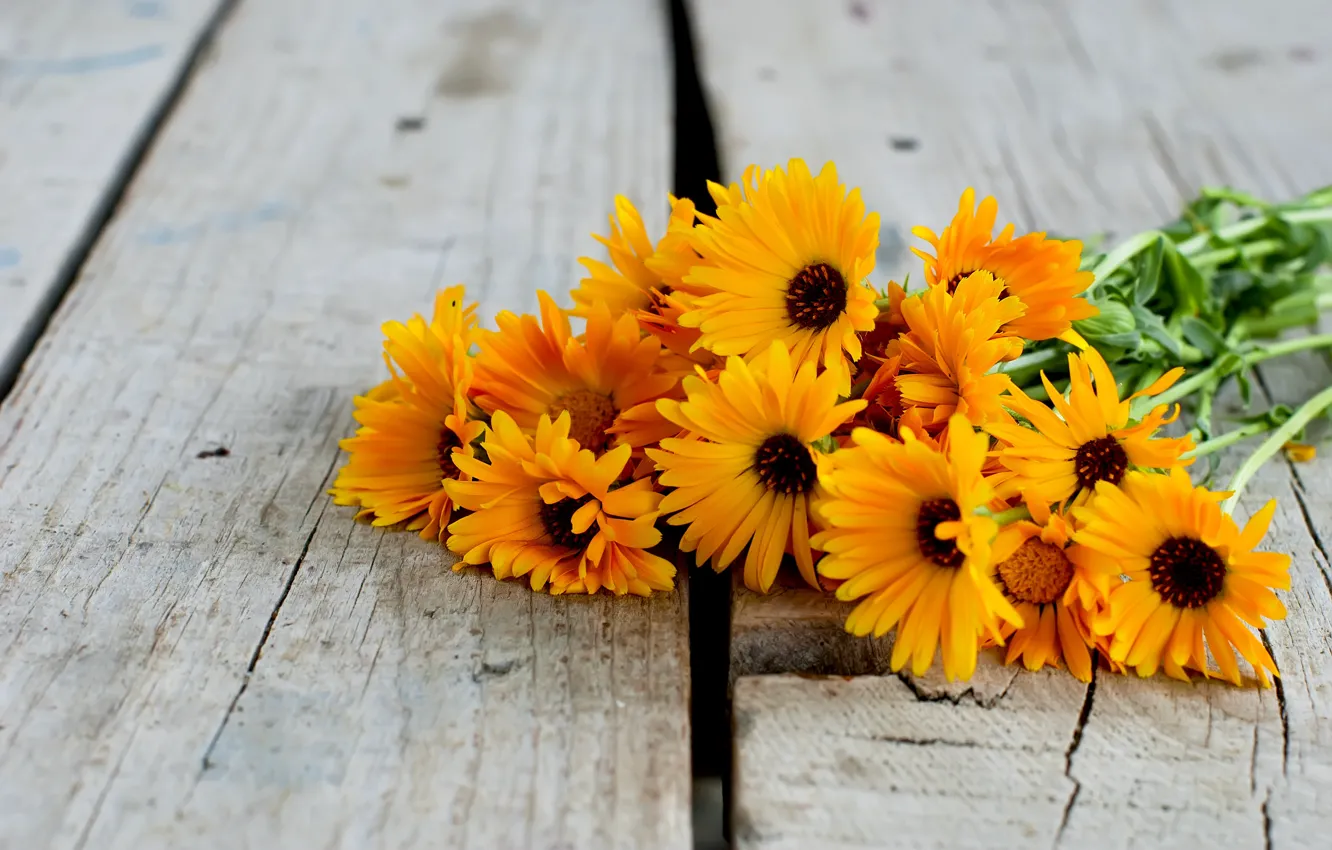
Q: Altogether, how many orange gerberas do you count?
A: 12